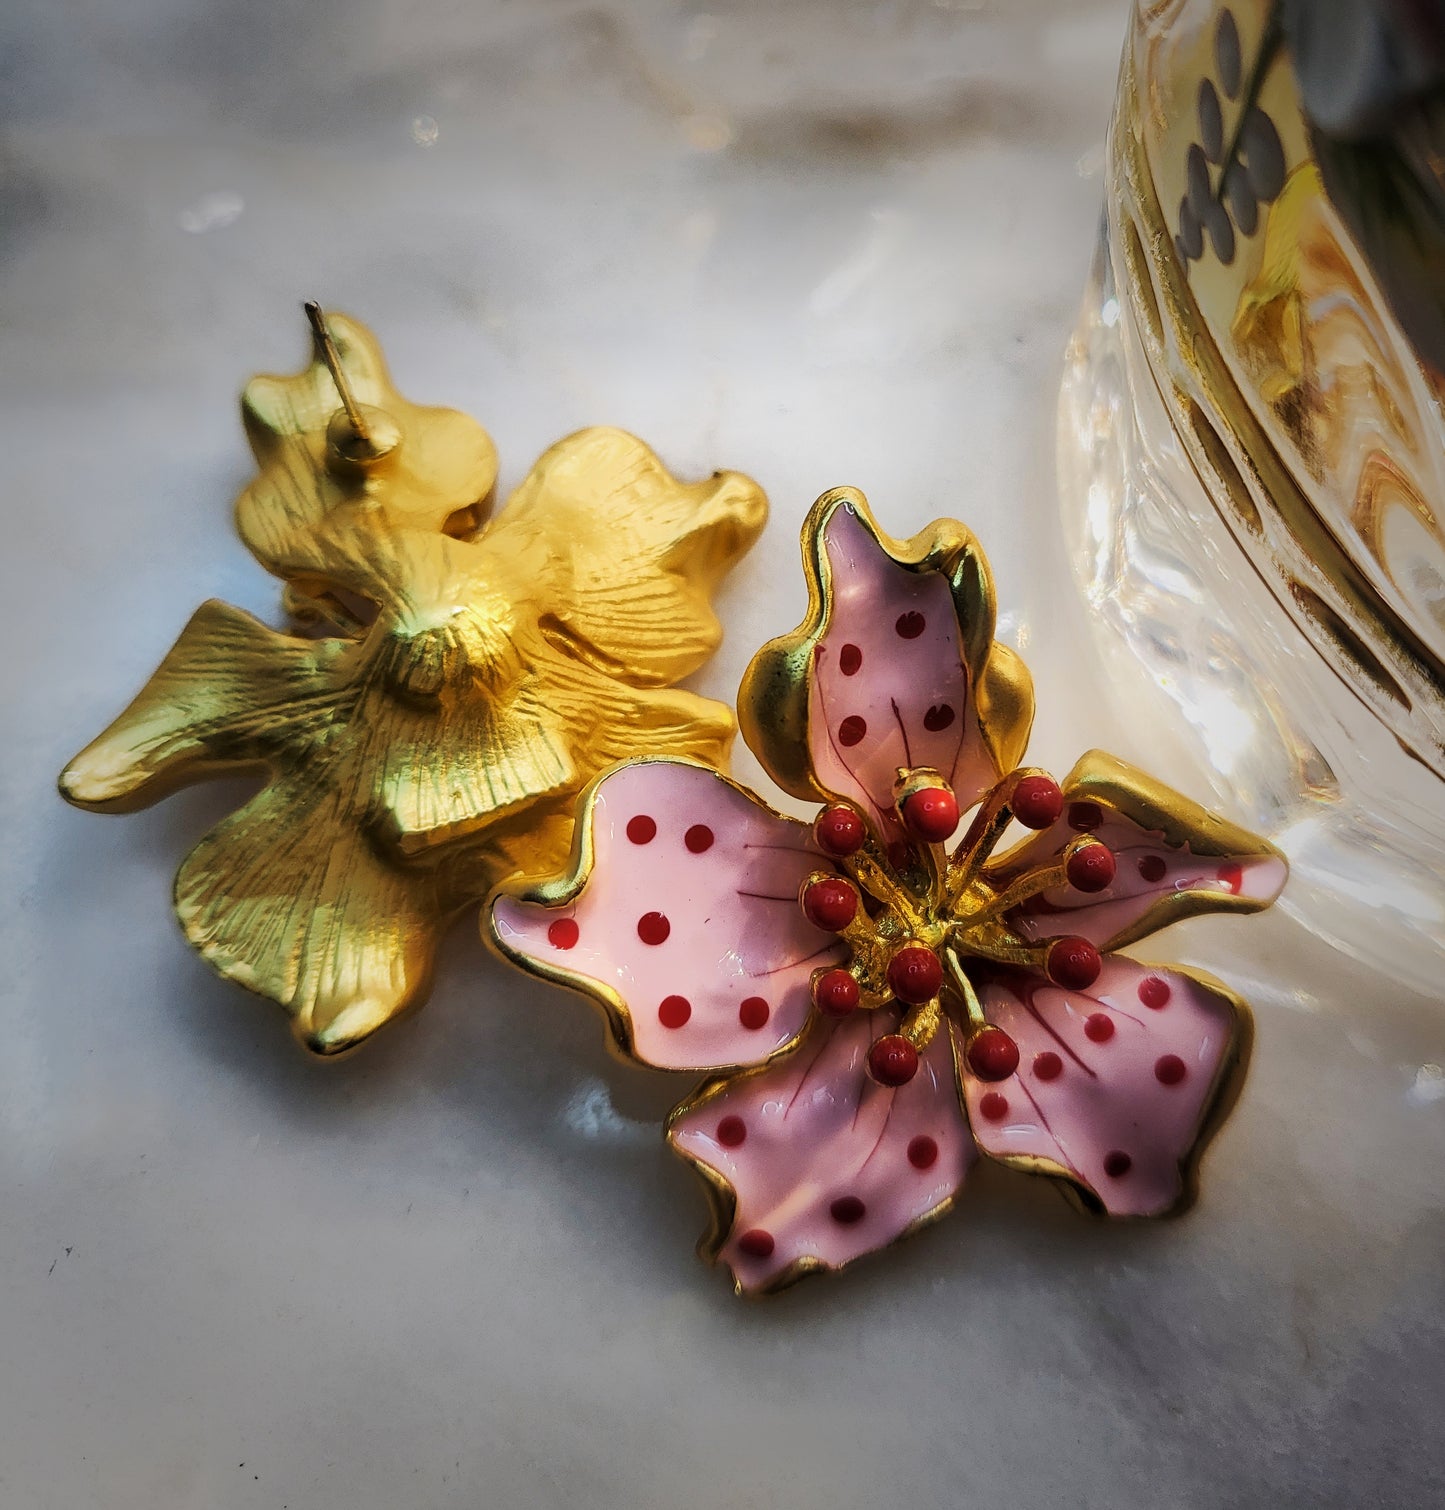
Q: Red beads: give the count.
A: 10